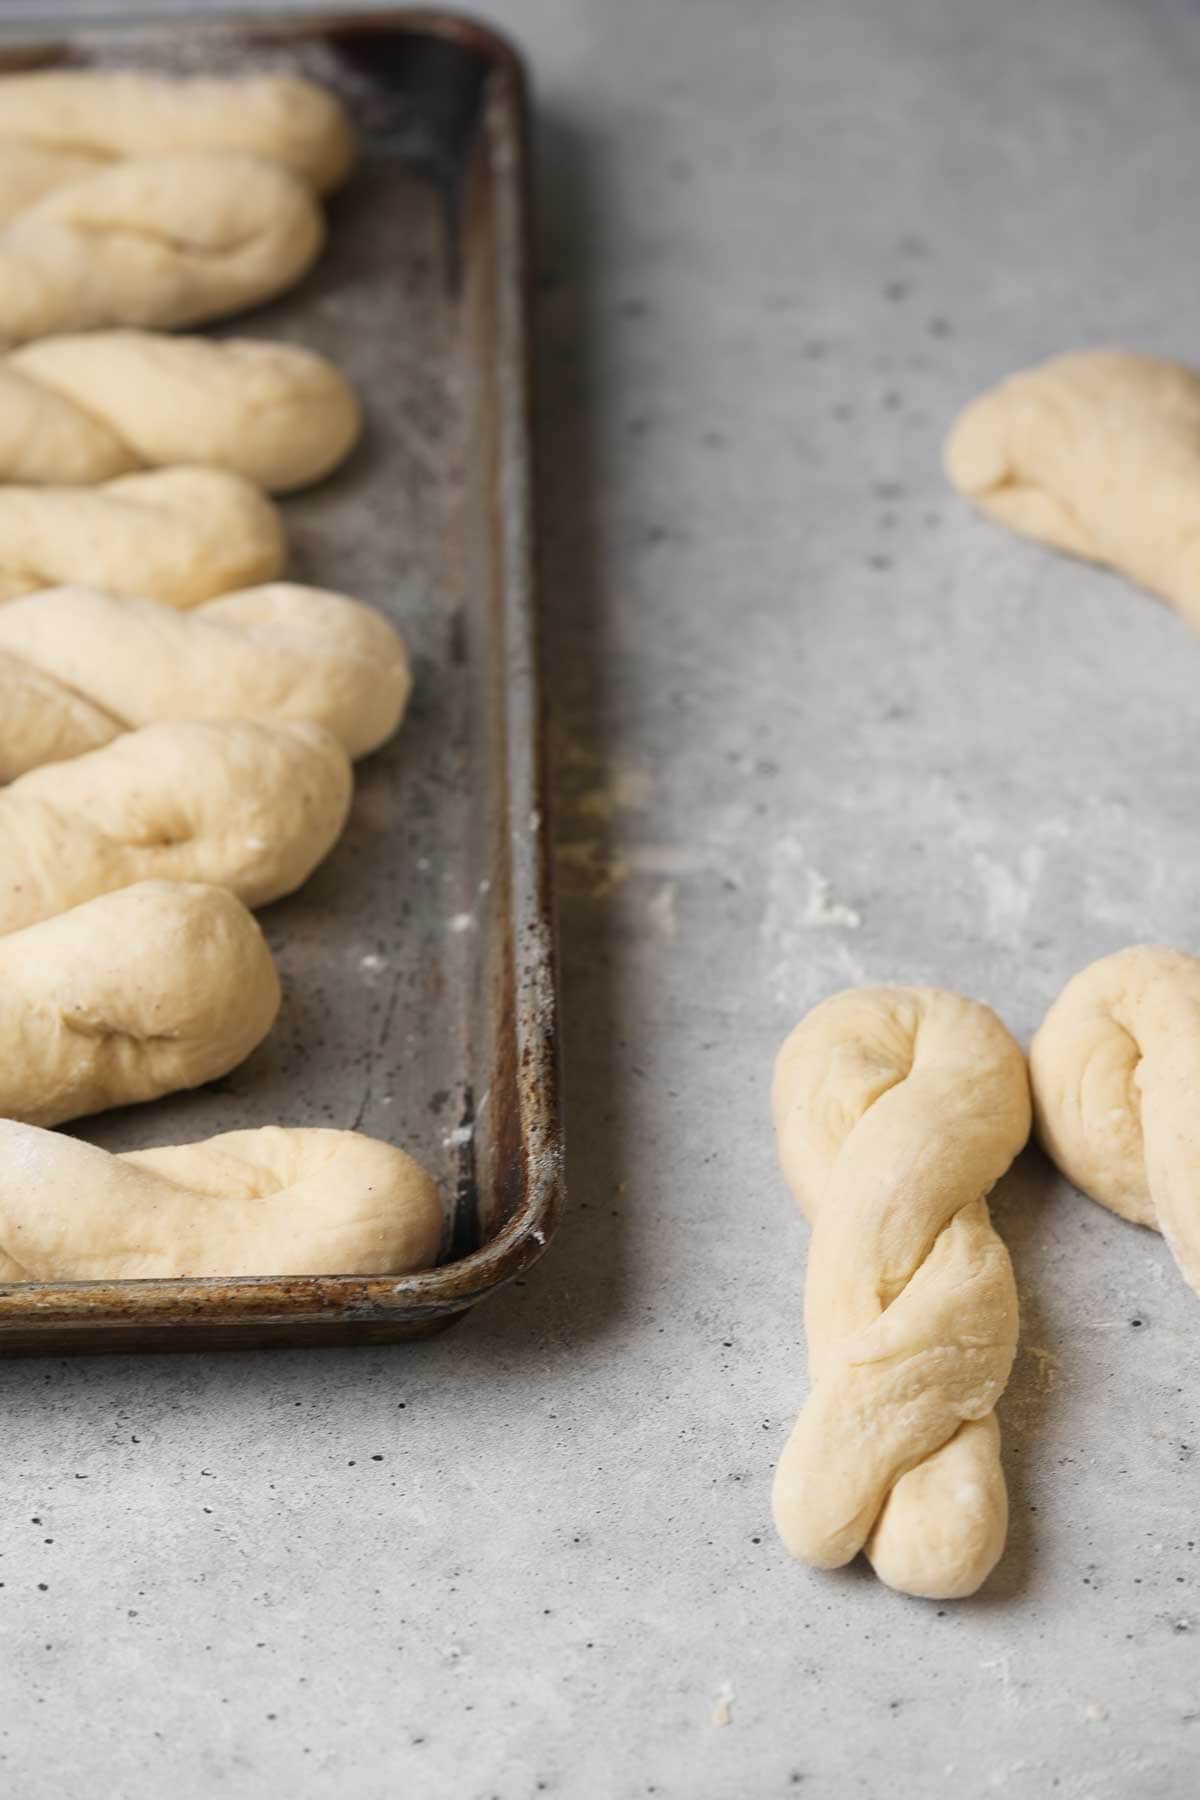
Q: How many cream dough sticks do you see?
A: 11